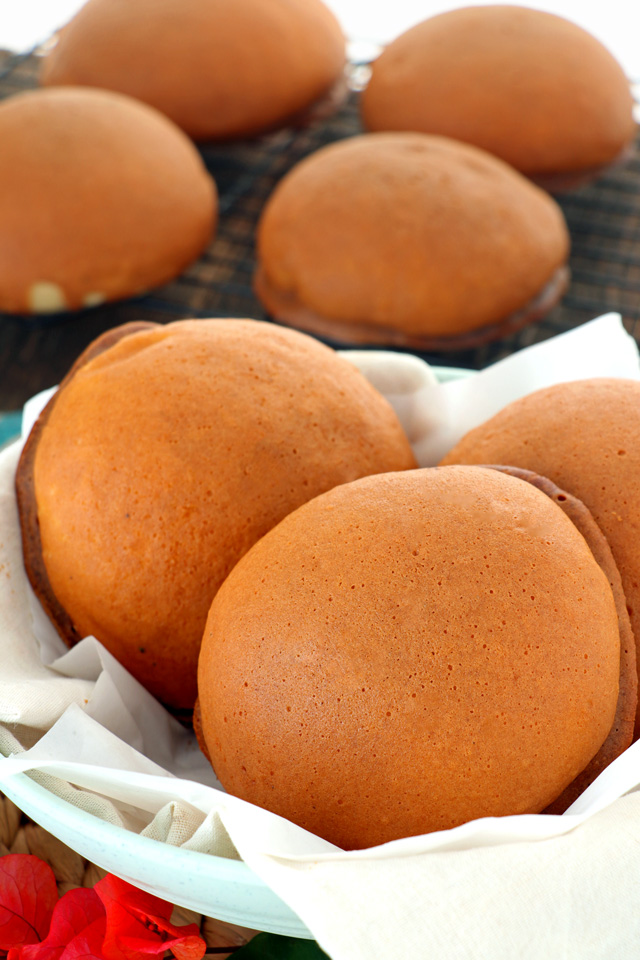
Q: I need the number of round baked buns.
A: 7